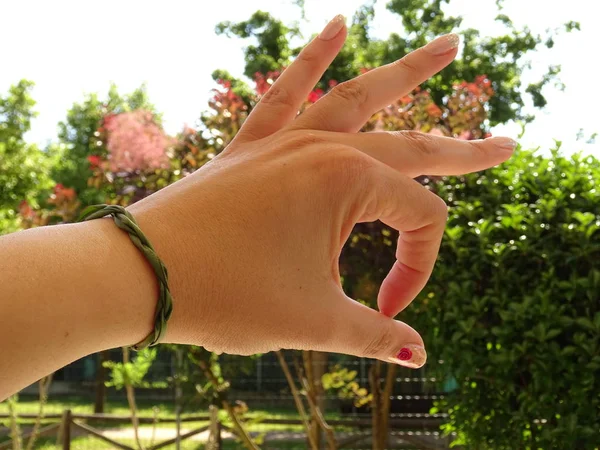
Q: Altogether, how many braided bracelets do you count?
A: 1